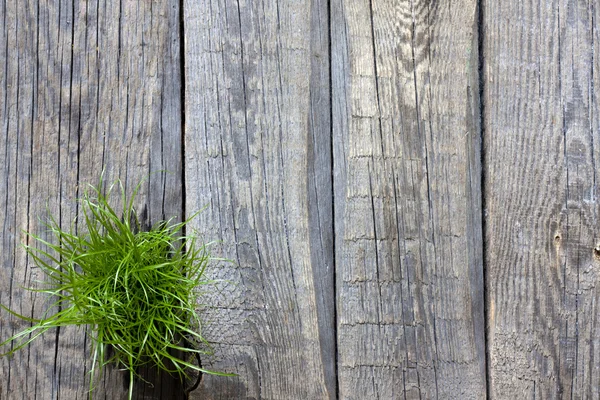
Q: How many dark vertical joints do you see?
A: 3